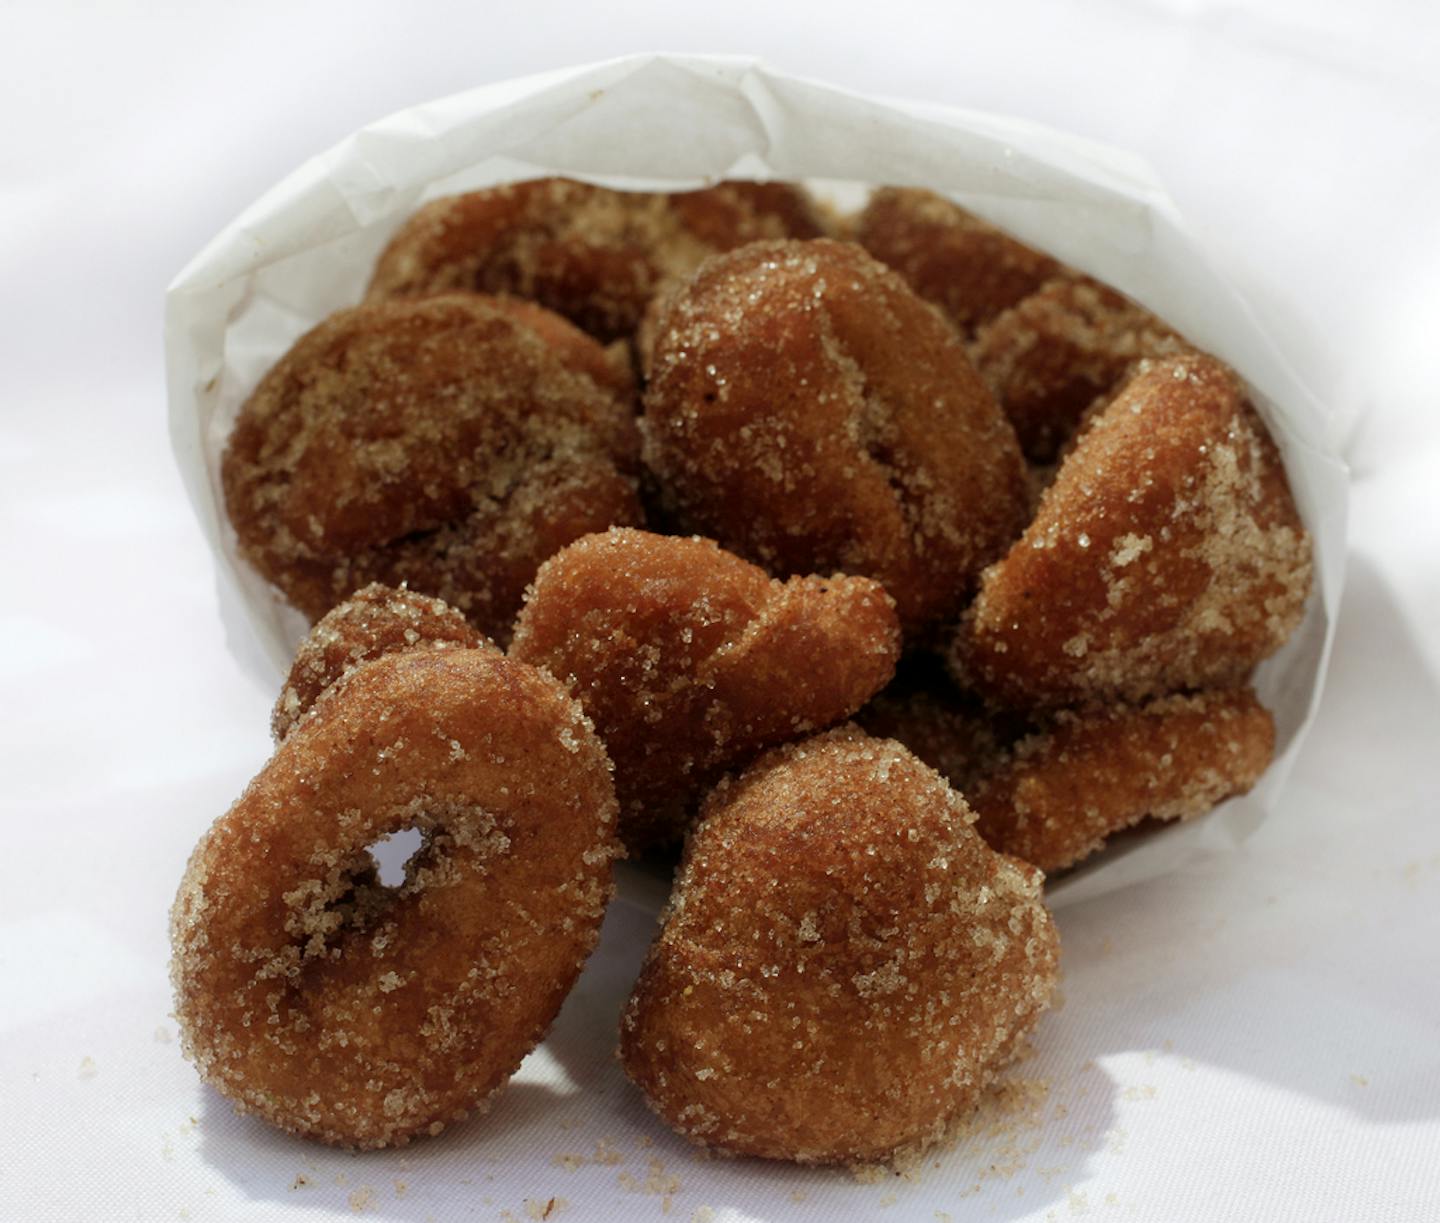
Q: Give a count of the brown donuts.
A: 11